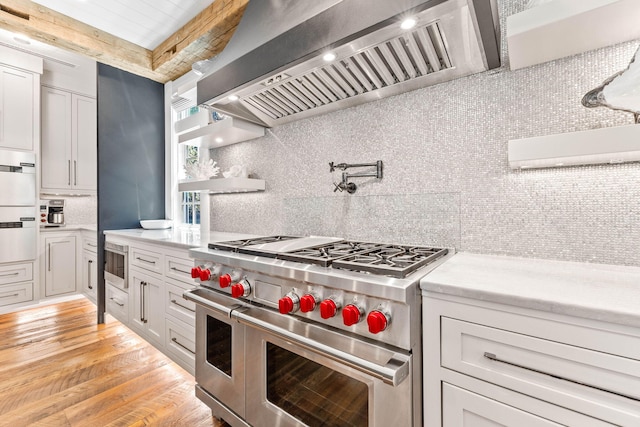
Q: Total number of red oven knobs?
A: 9